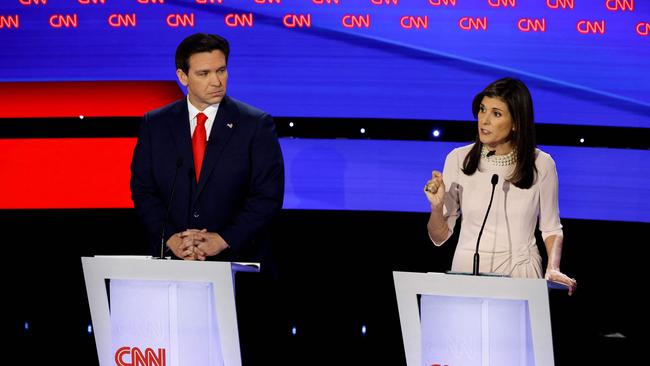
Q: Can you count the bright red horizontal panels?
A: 2